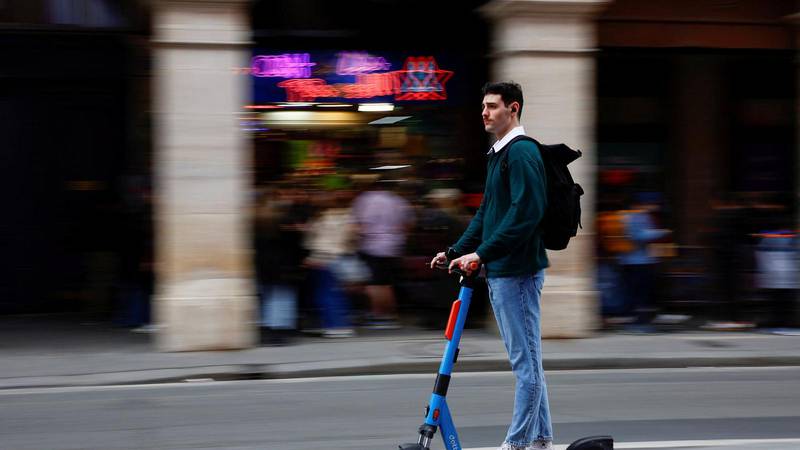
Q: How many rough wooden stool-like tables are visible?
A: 0